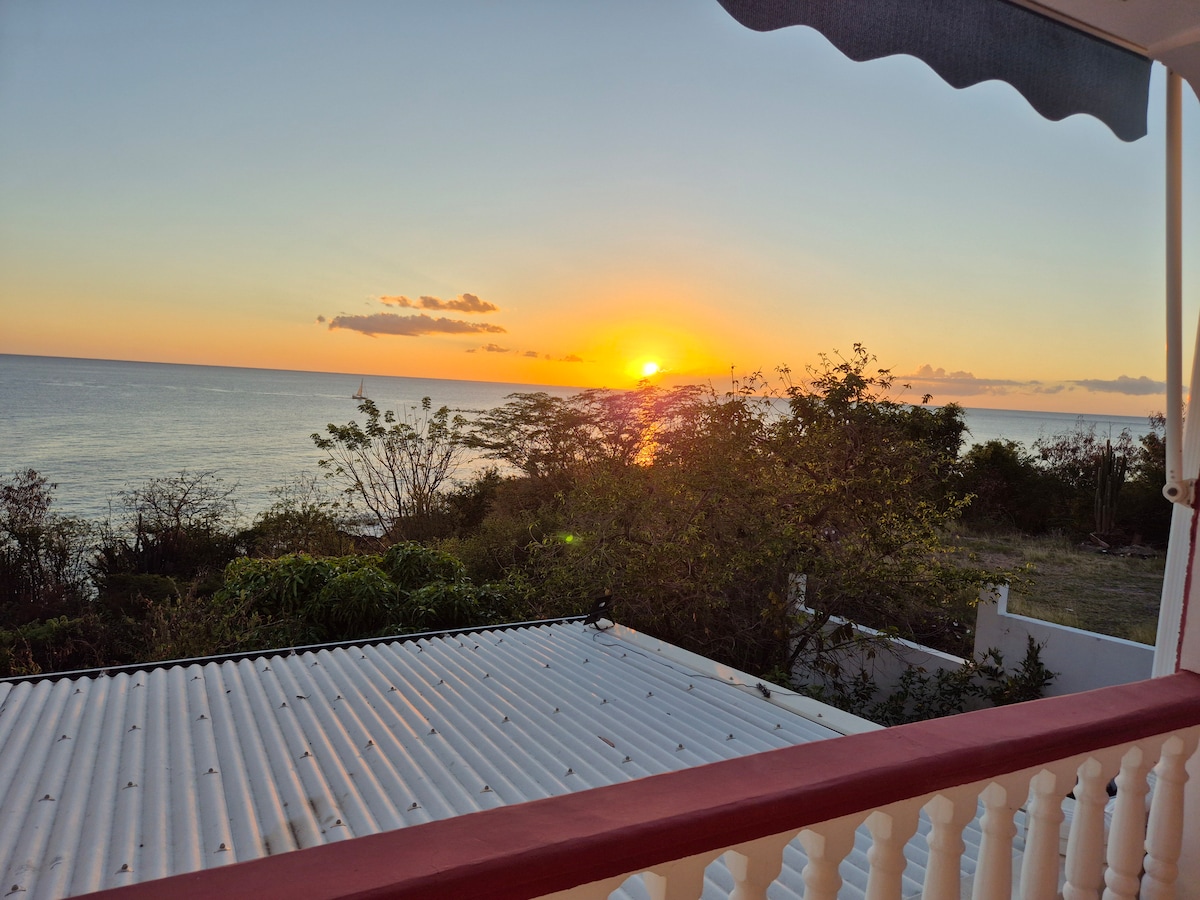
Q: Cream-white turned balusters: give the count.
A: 10